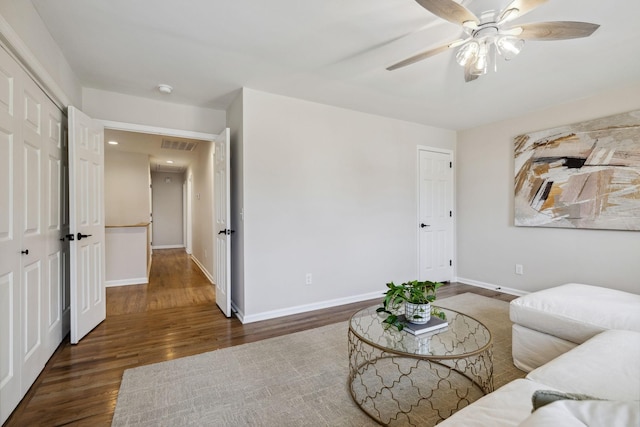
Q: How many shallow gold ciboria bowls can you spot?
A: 0